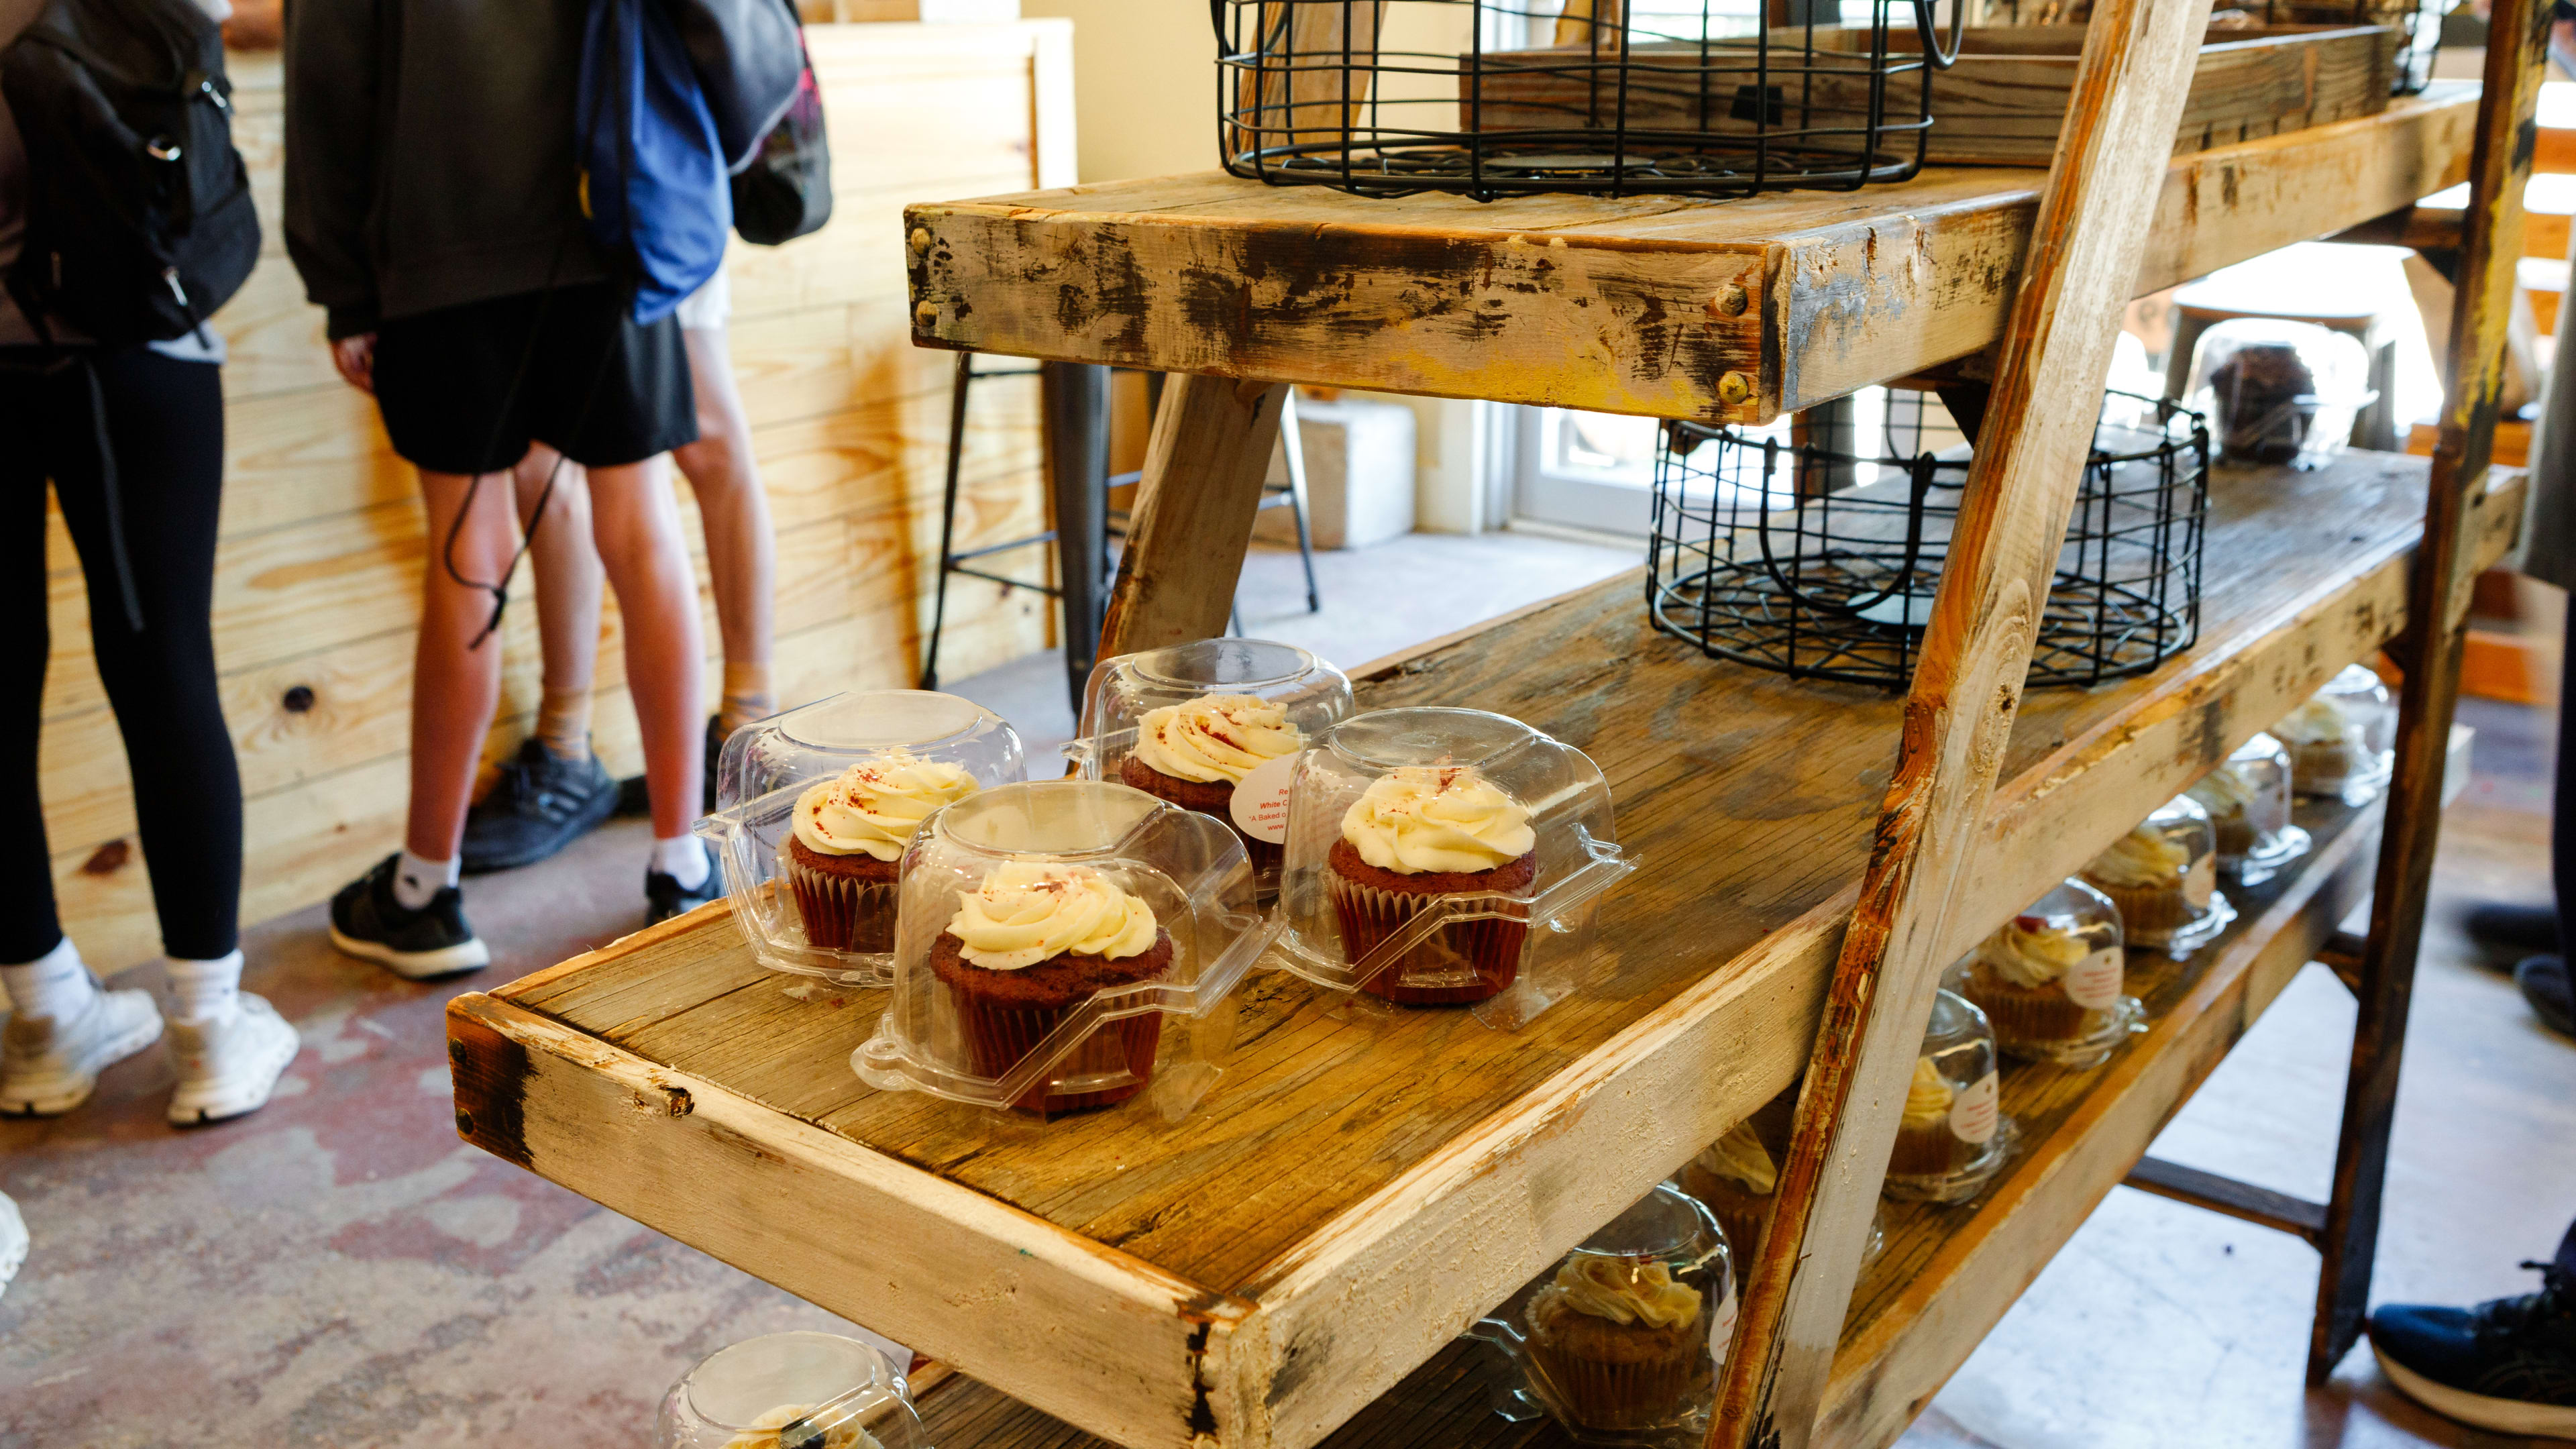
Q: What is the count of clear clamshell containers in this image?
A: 13